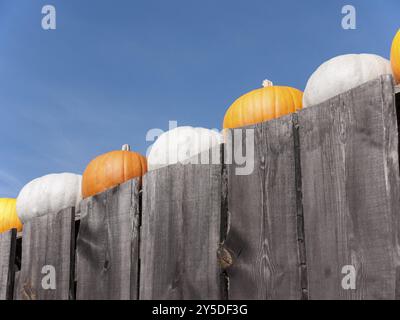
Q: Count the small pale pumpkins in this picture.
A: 3